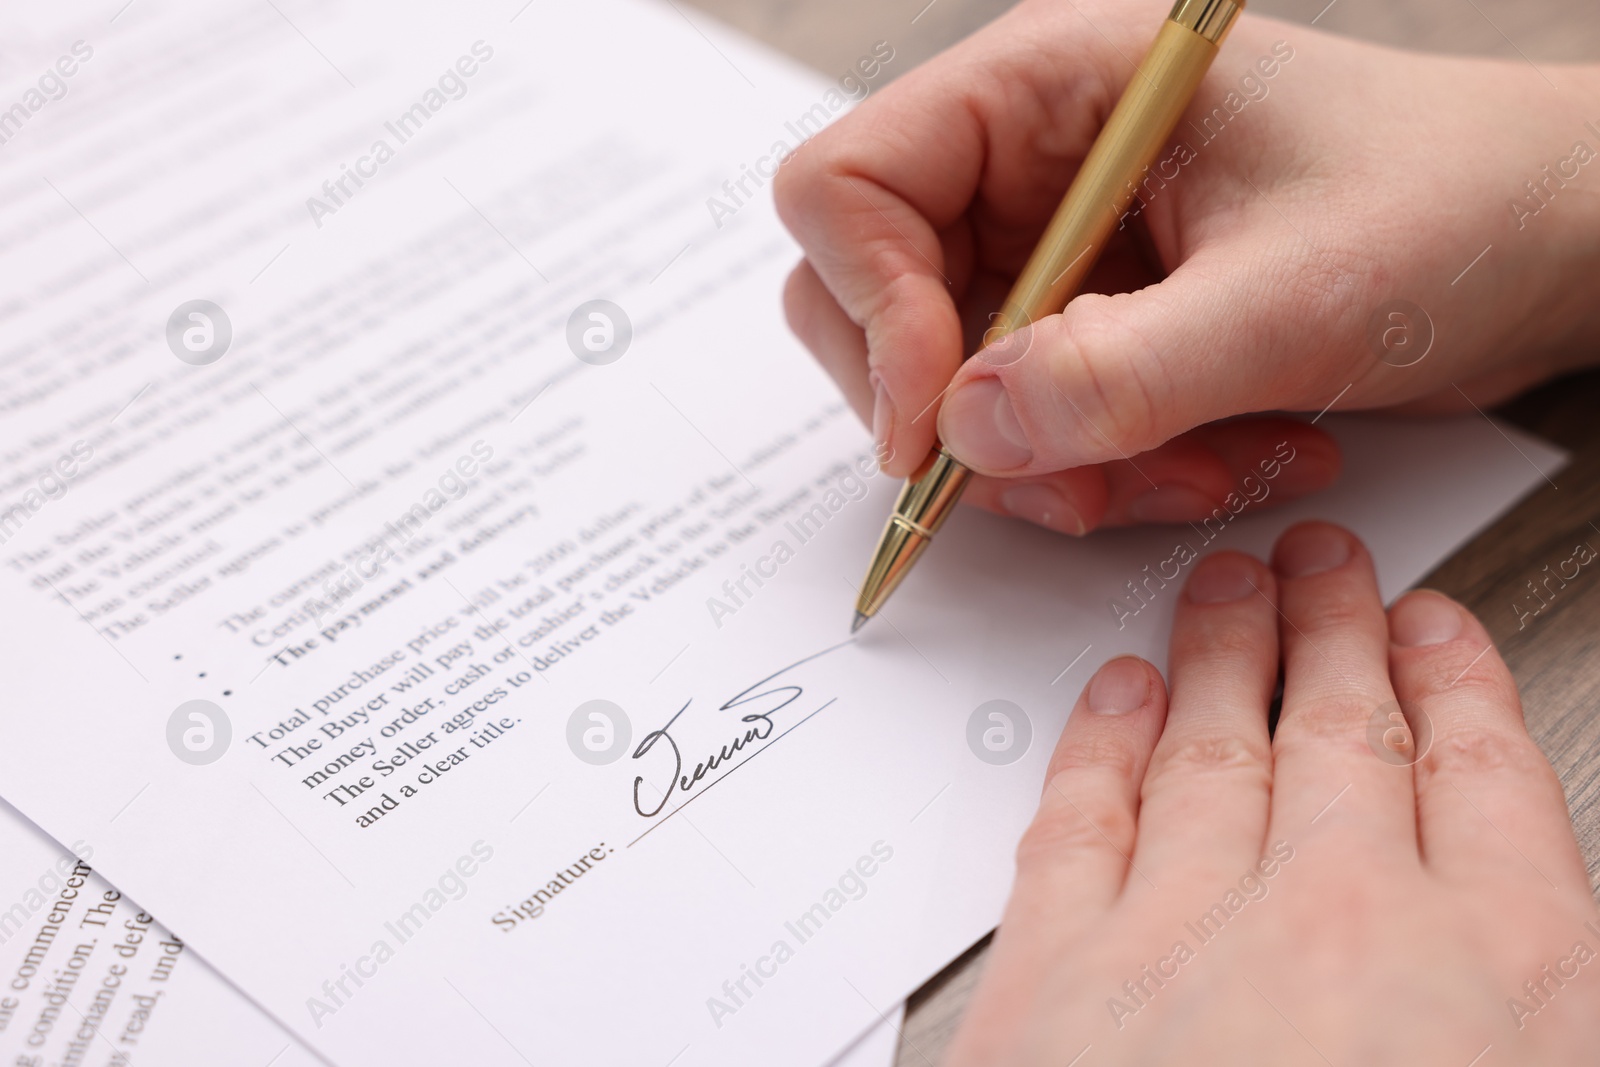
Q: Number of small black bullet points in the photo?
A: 3